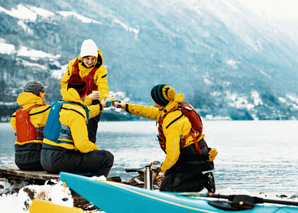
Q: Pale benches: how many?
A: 1